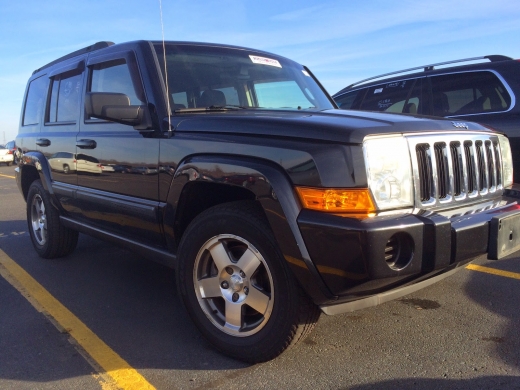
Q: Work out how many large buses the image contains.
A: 0